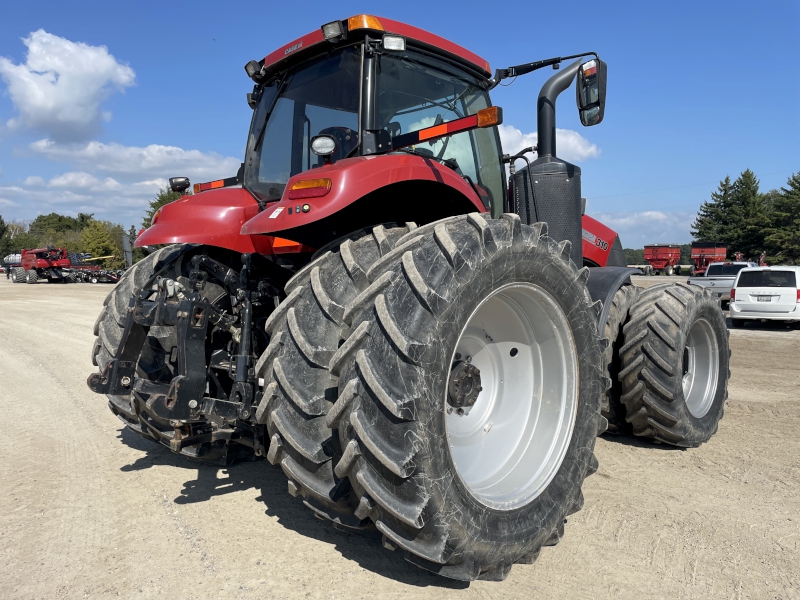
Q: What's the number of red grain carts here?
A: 2